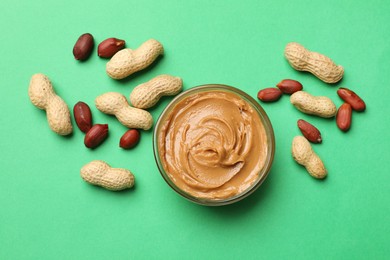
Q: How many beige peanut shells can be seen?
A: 8